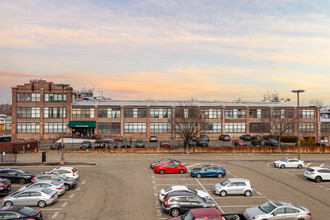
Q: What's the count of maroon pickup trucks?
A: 1